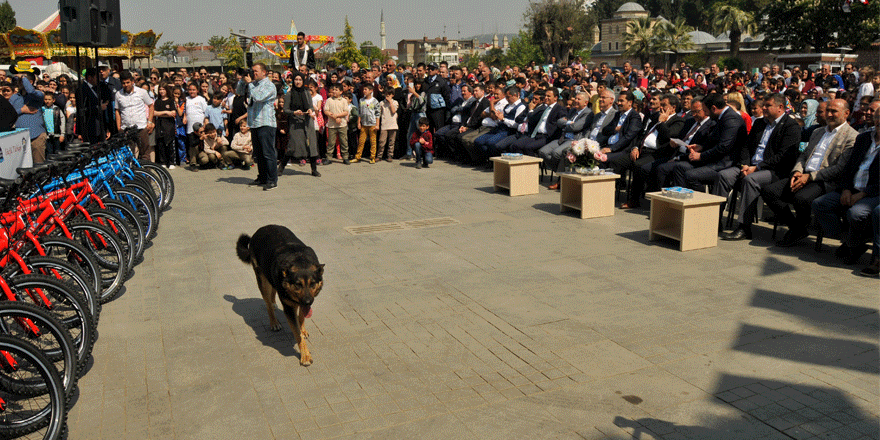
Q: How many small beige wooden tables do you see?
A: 3